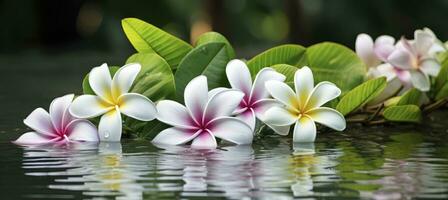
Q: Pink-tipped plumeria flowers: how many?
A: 3